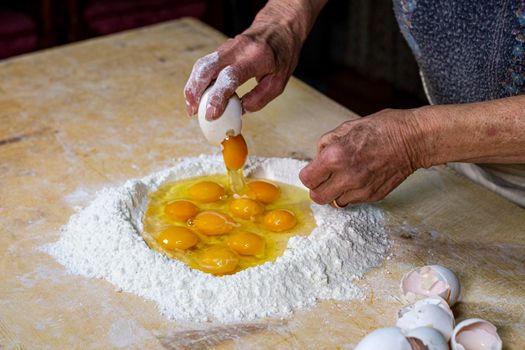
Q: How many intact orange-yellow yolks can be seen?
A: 10